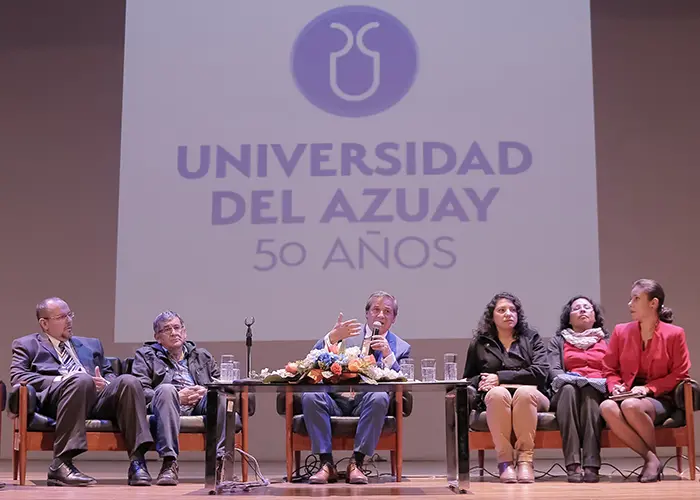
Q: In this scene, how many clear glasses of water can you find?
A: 5